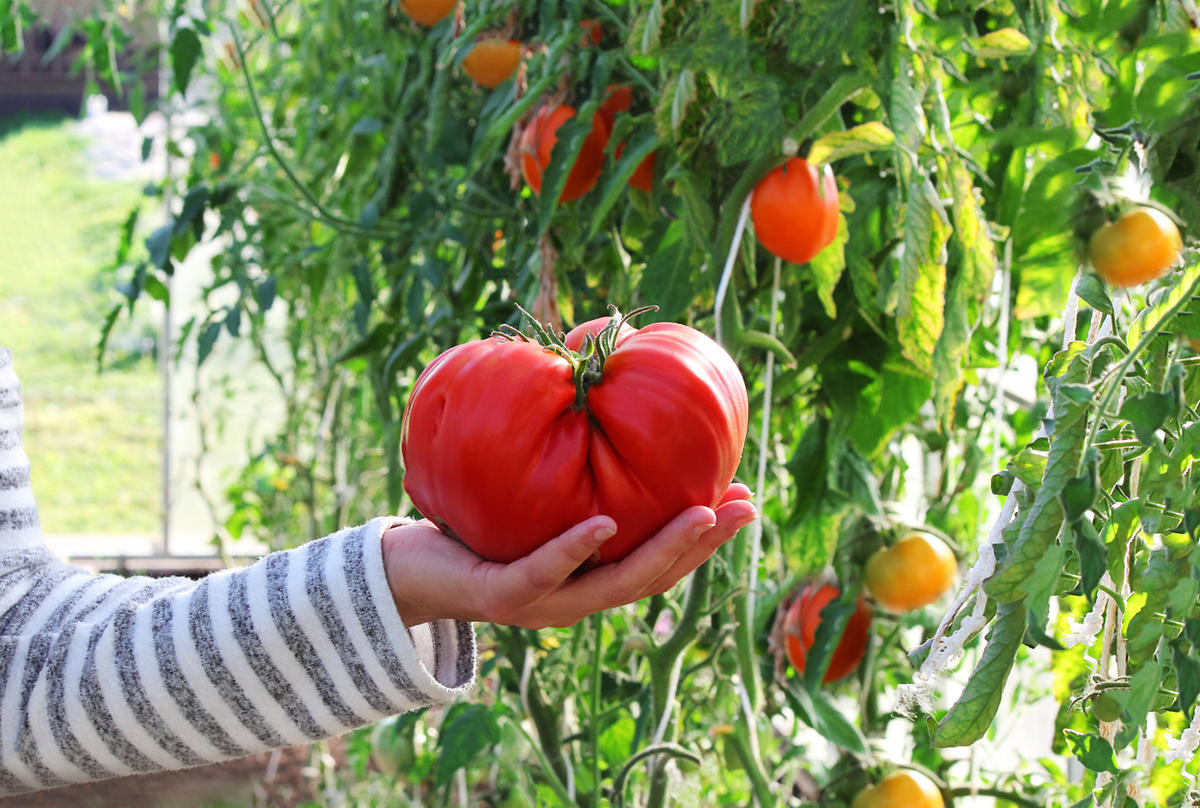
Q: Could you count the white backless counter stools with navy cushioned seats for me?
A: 0